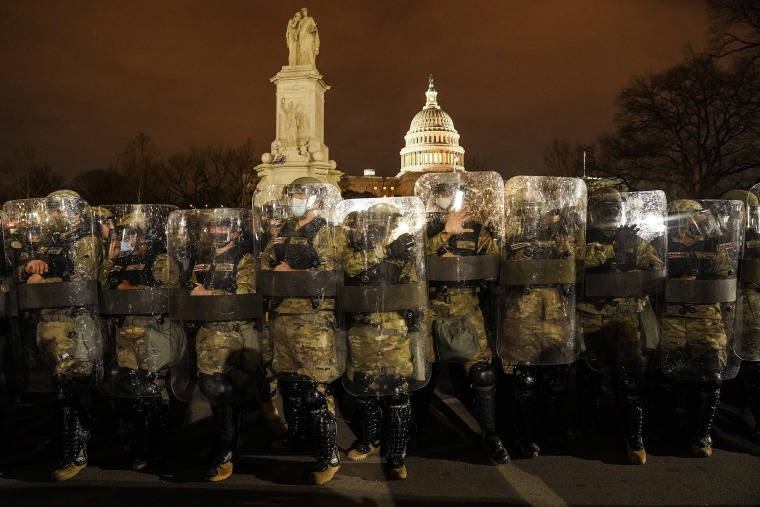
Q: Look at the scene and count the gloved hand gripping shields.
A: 2